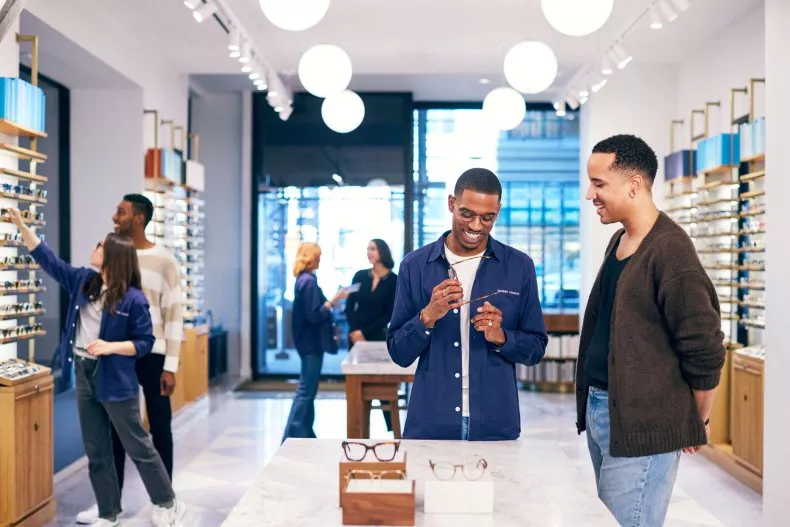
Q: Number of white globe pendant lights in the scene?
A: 6